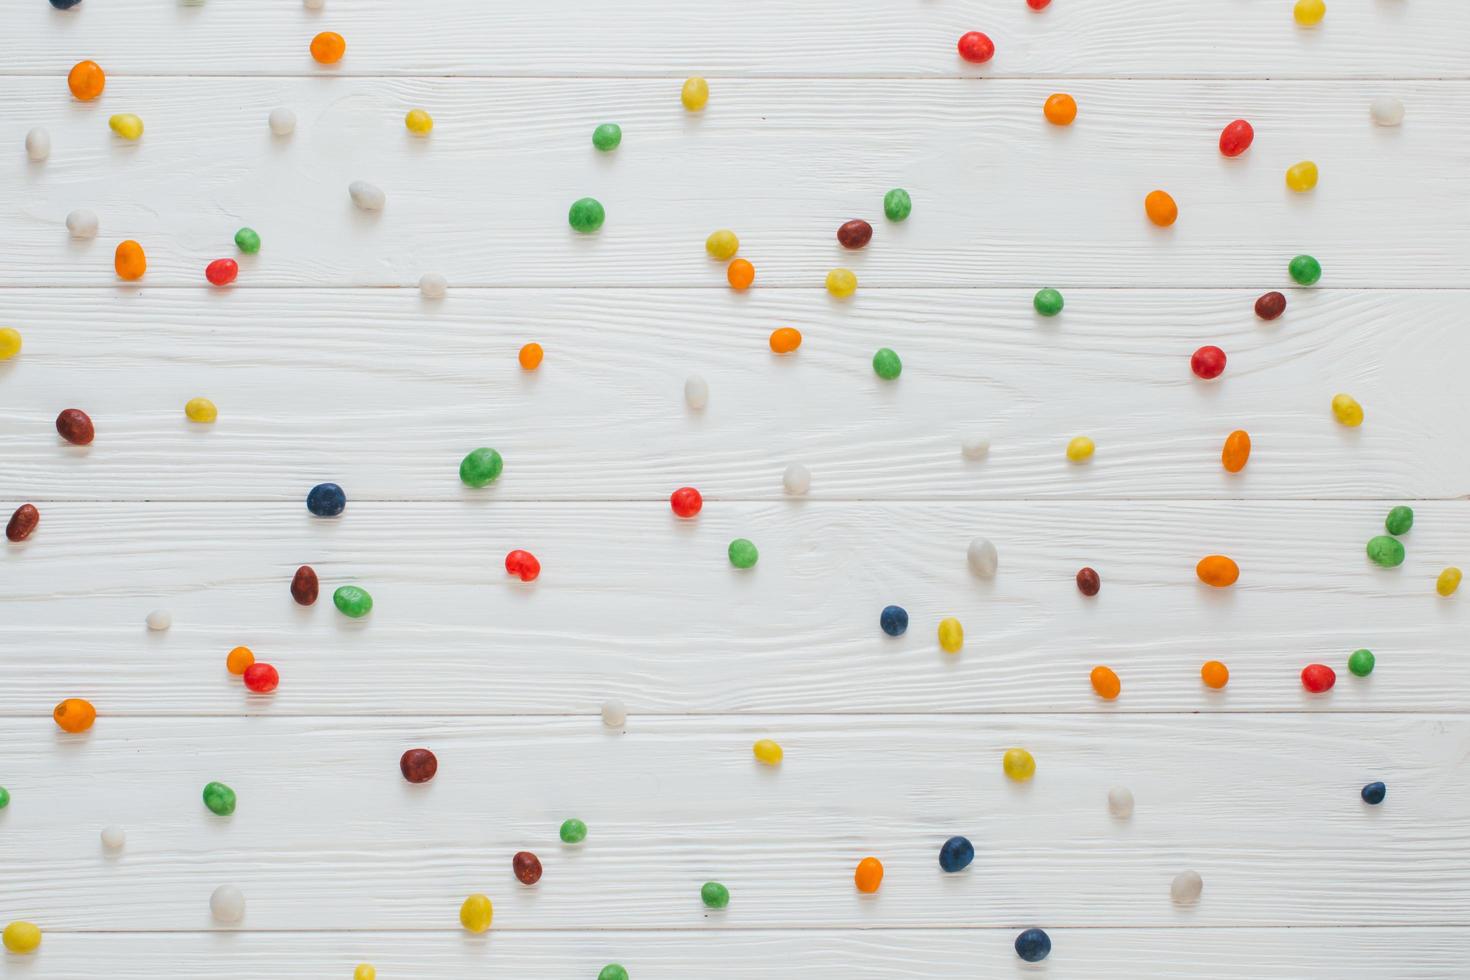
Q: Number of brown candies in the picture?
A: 8